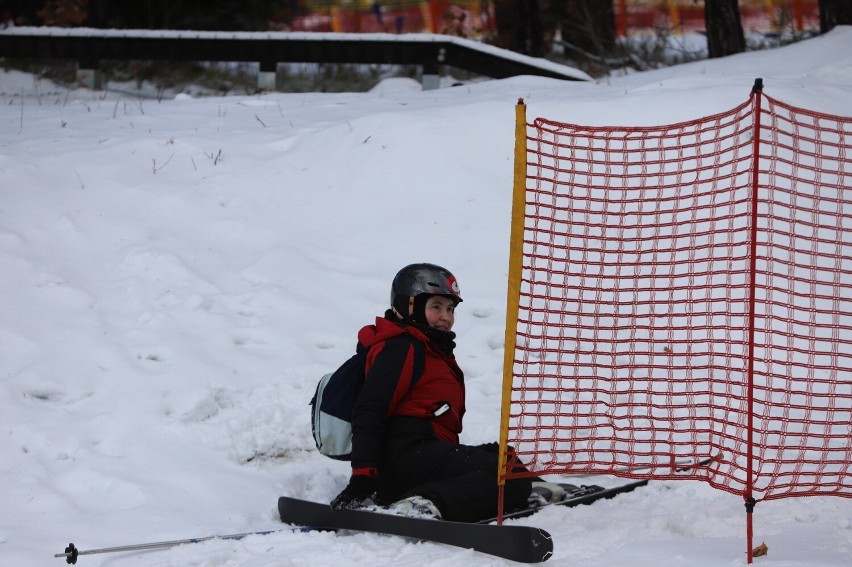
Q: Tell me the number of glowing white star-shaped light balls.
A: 0